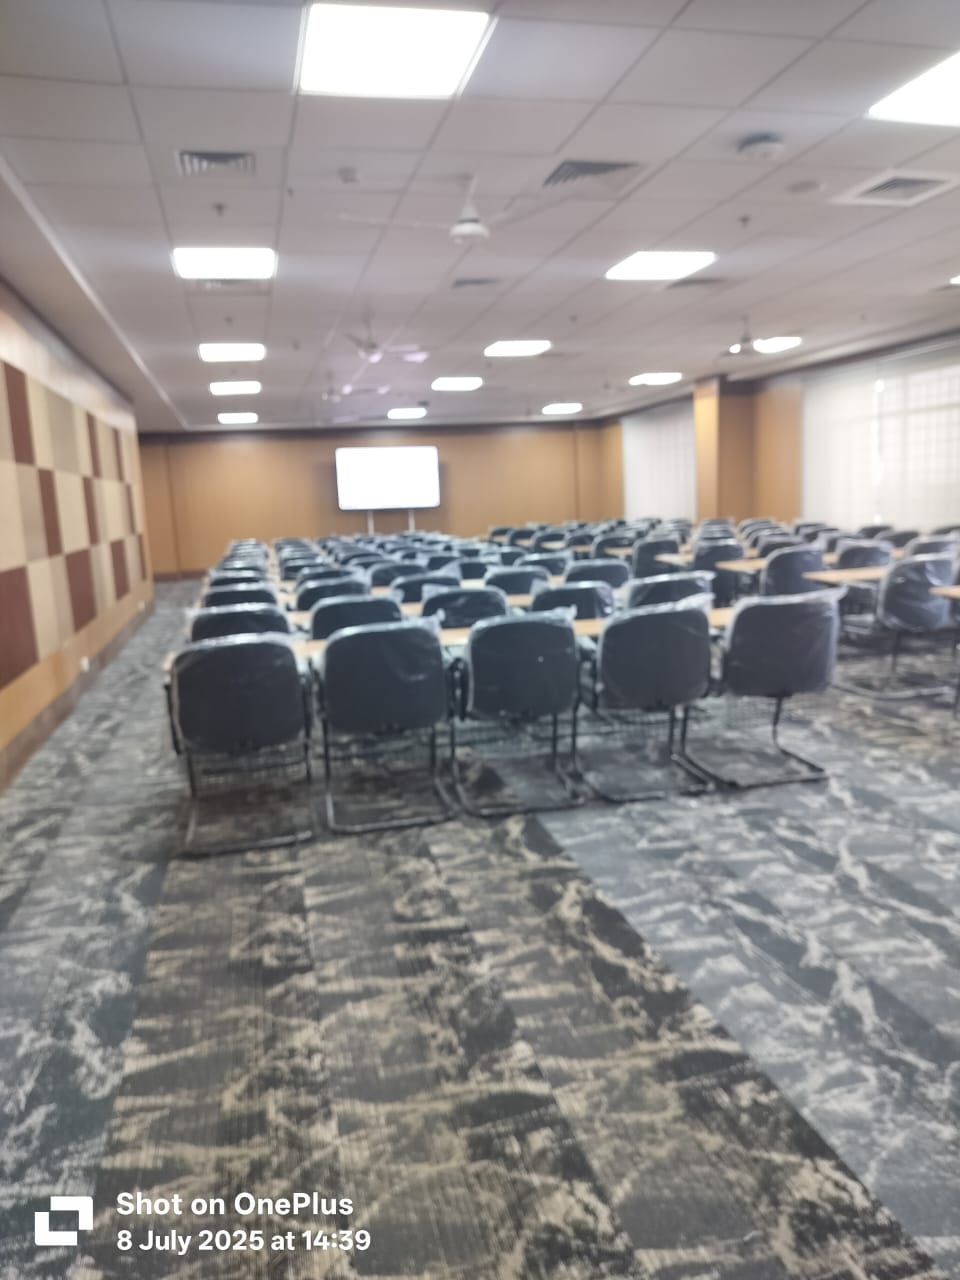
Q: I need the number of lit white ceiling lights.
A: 14